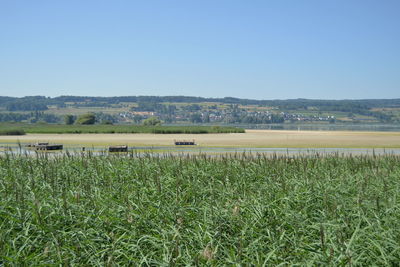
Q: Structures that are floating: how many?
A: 3